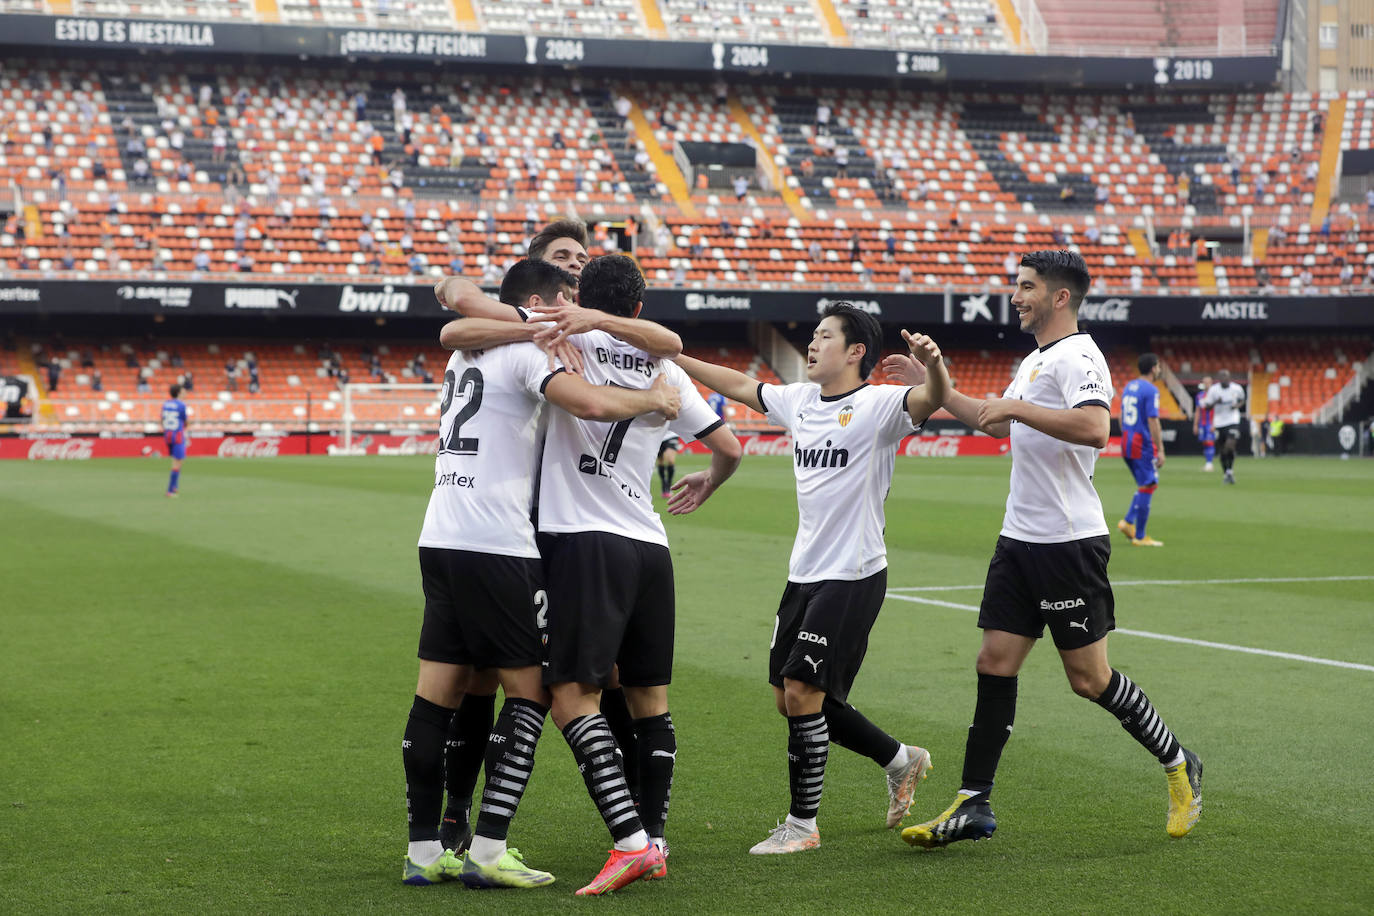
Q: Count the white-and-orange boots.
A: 2